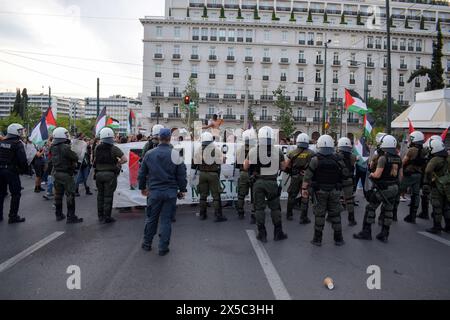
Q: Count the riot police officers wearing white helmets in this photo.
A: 15